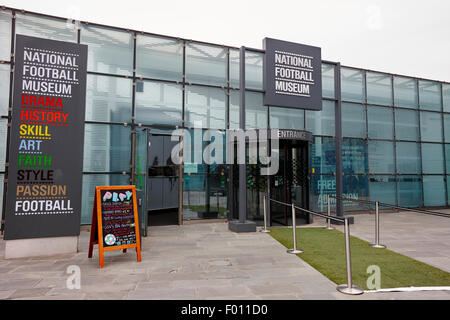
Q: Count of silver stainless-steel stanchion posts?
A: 5